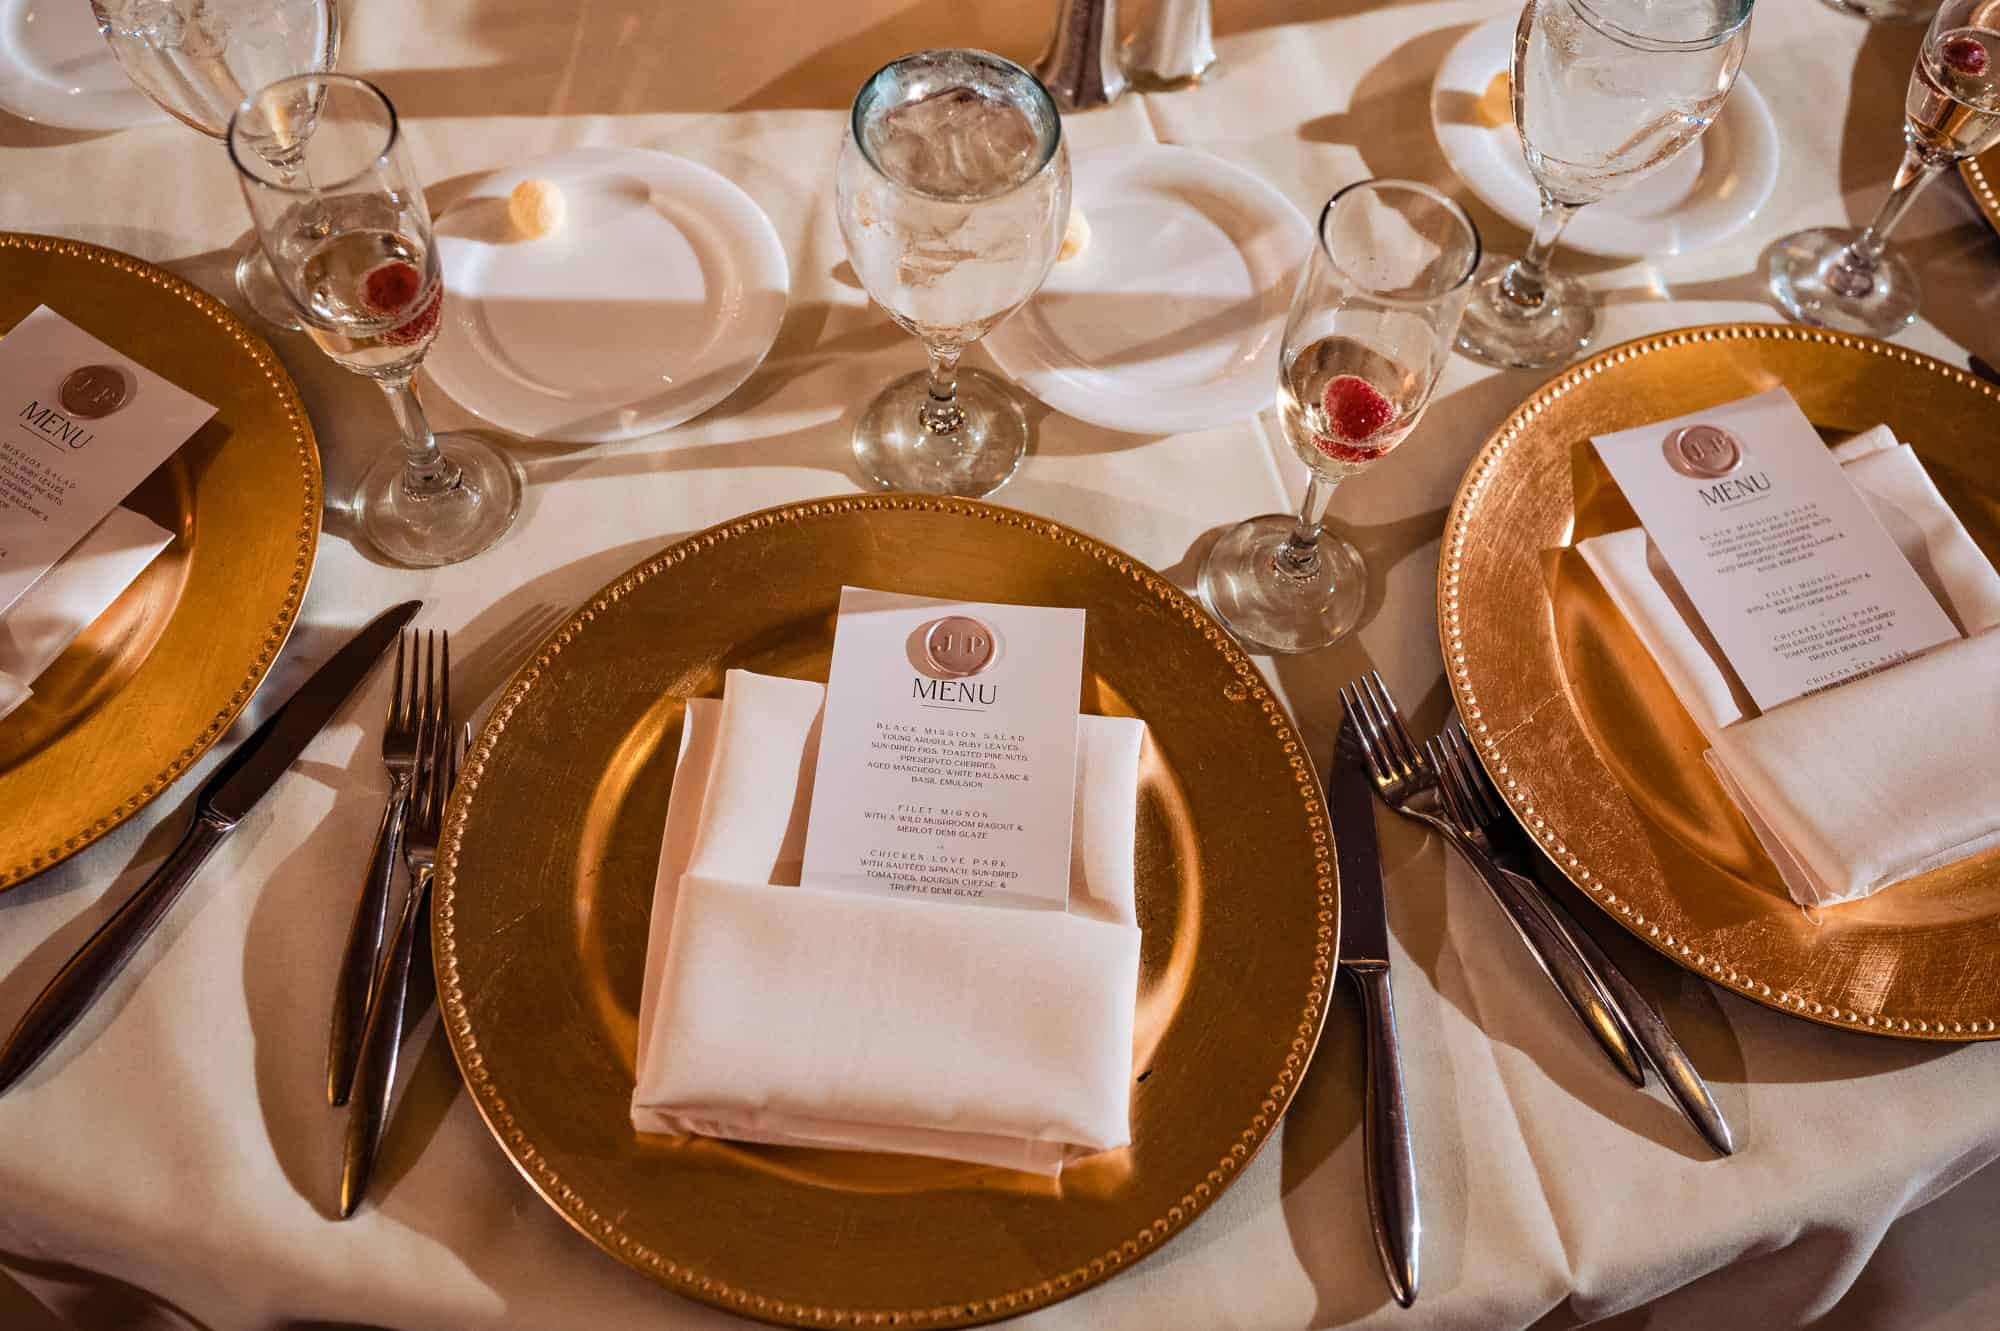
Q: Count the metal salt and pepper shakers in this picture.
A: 2